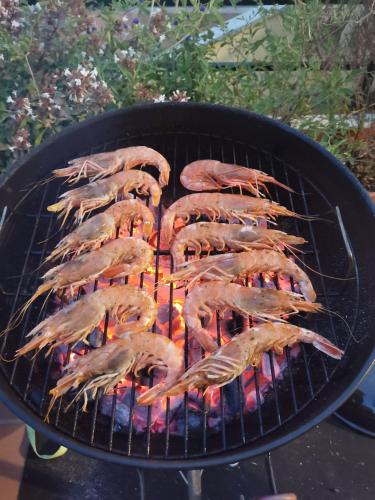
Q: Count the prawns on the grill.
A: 12